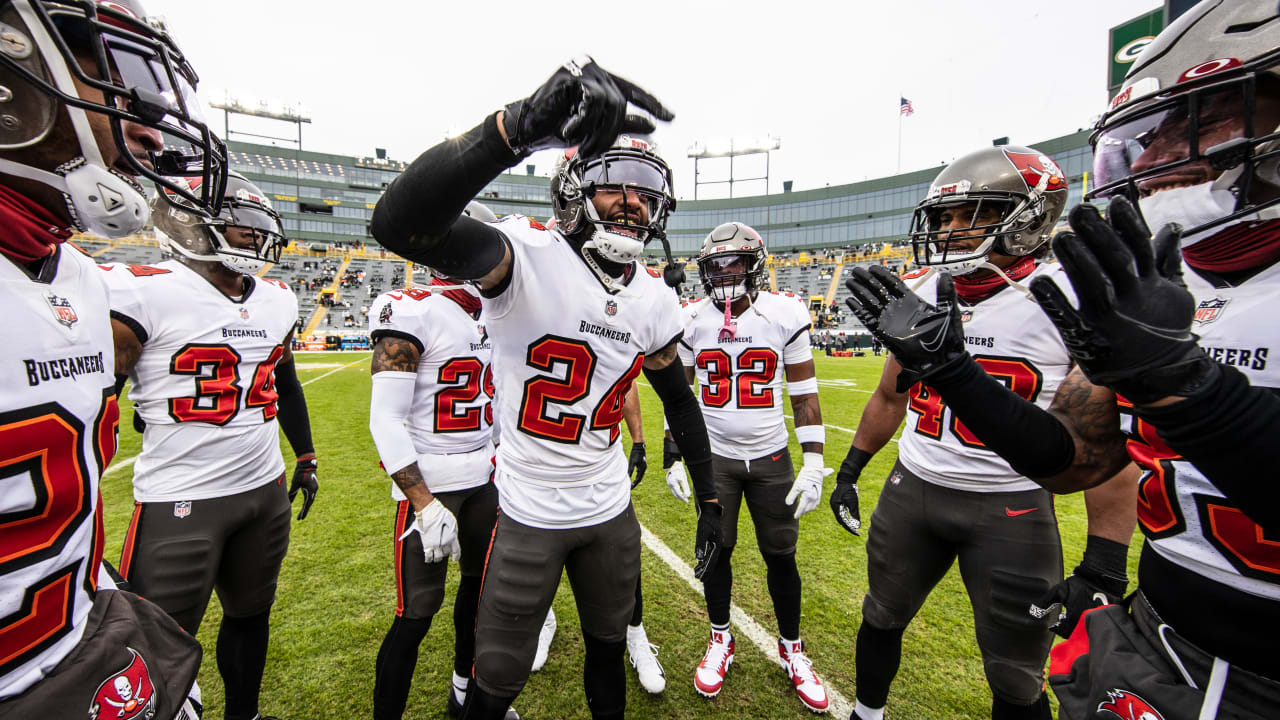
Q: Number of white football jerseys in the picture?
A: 7